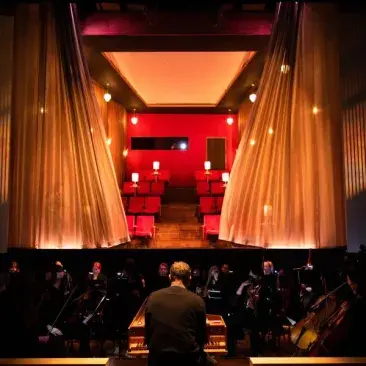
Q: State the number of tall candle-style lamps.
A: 4